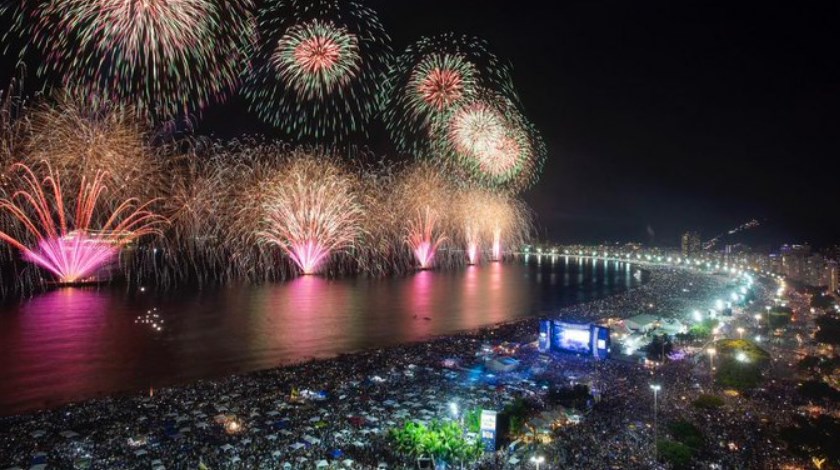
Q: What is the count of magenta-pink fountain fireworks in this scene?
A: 5